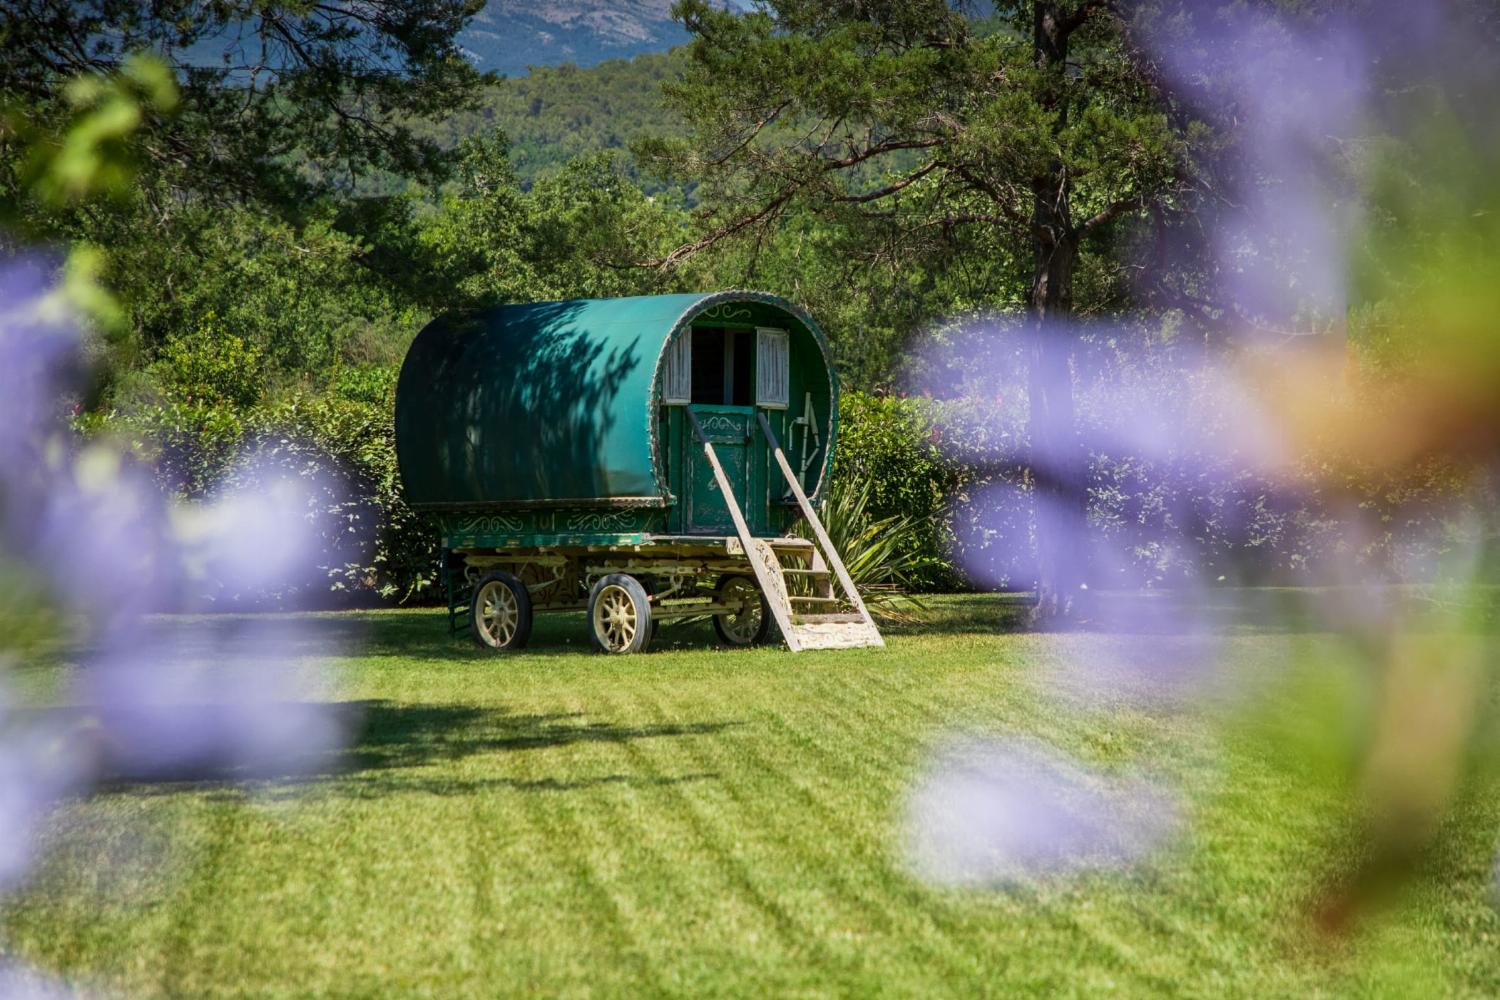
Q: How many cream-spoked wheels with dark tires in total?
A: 3